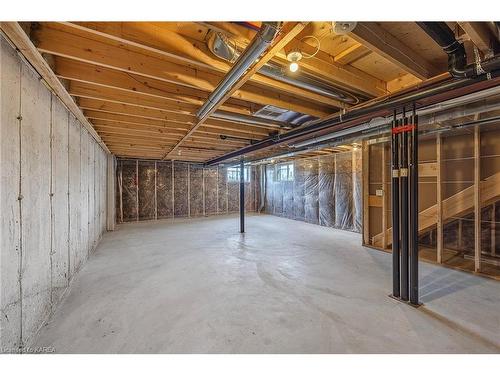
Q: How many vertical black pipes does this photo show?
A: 4